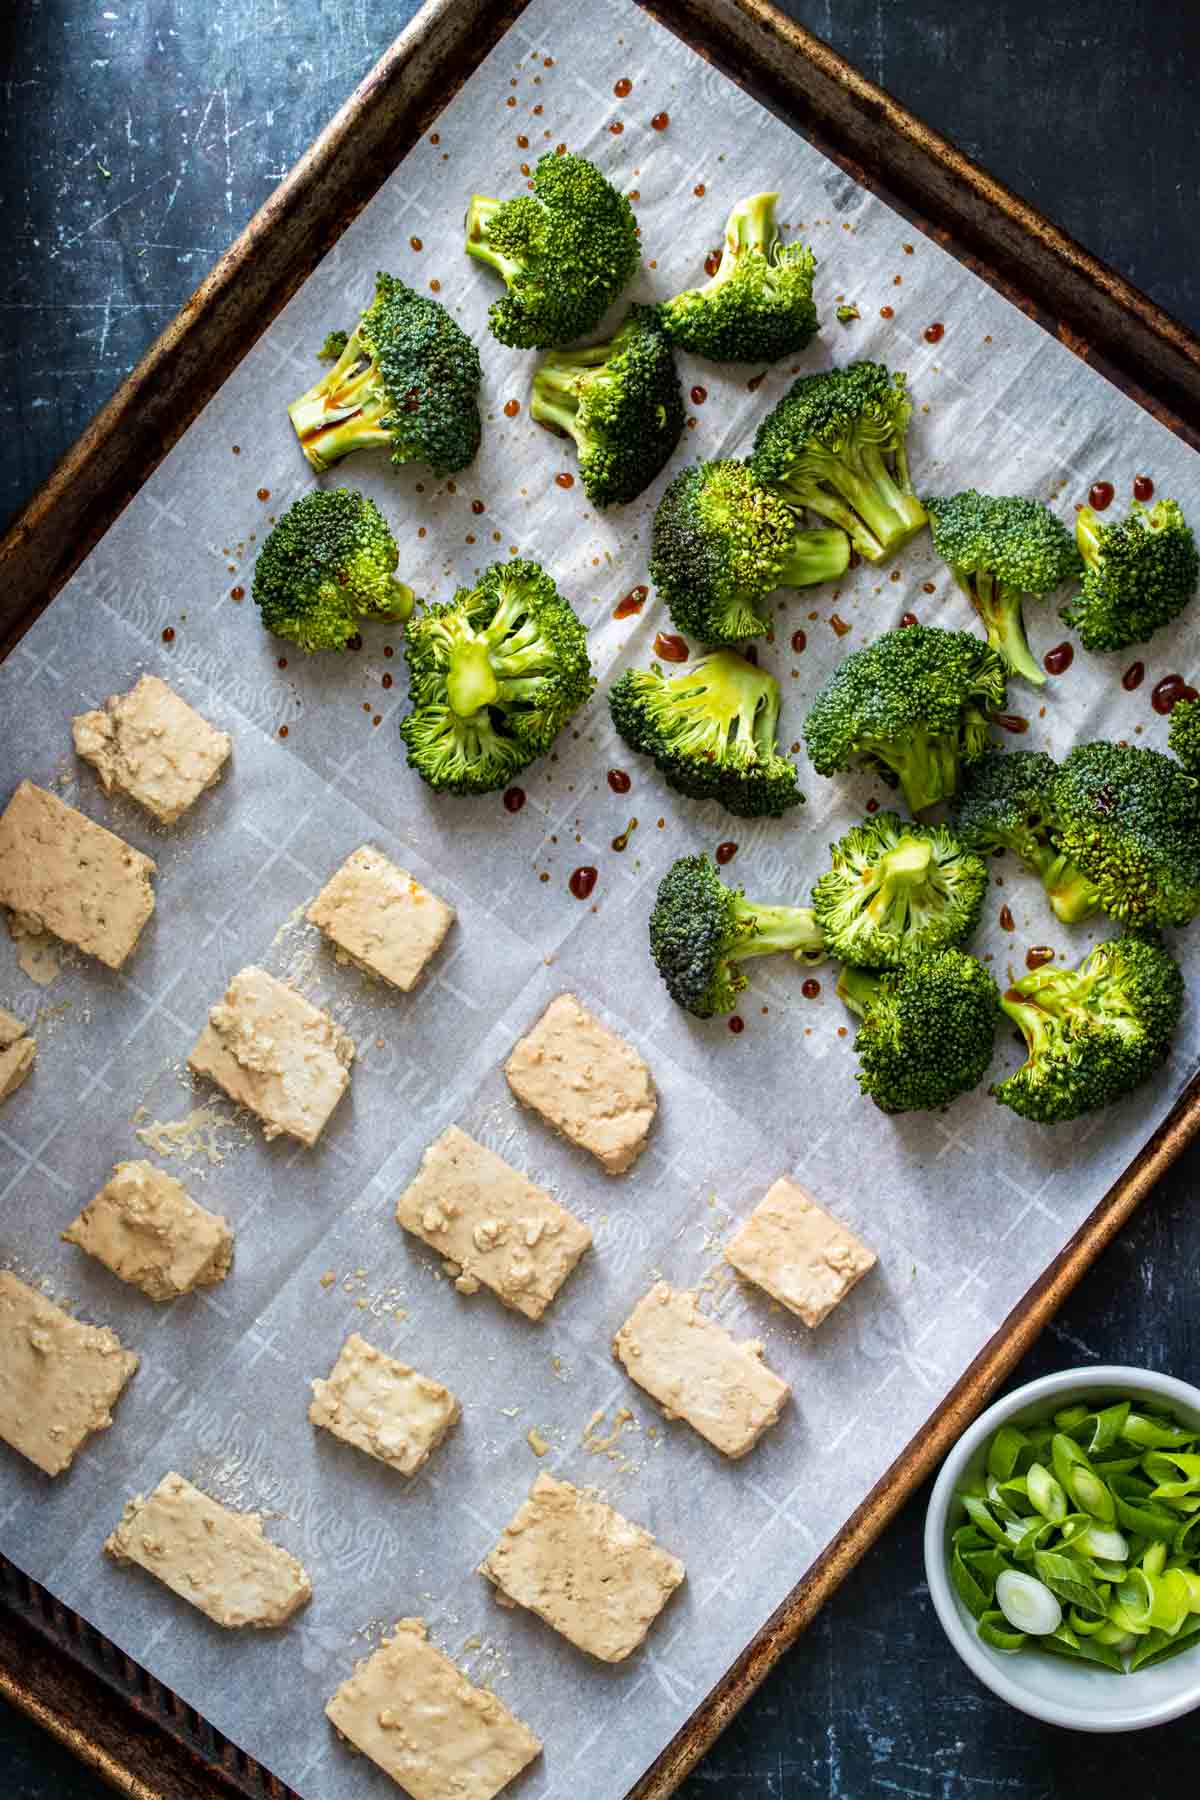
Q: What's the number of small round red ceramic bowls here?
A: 0